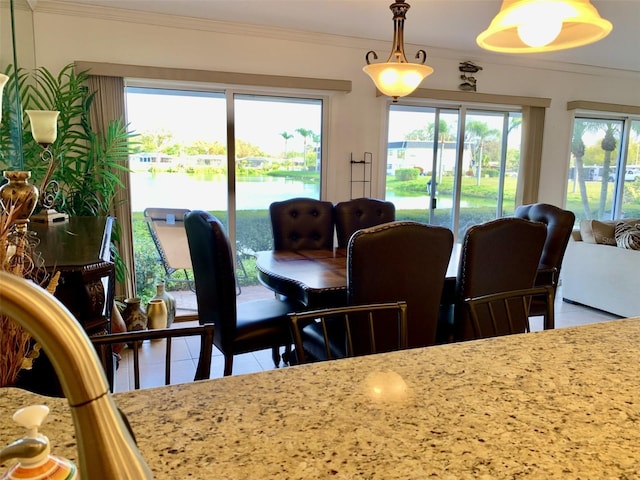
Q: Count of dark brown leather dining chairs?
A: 6